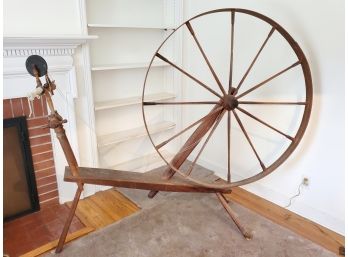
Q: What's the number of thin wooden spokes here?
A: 12